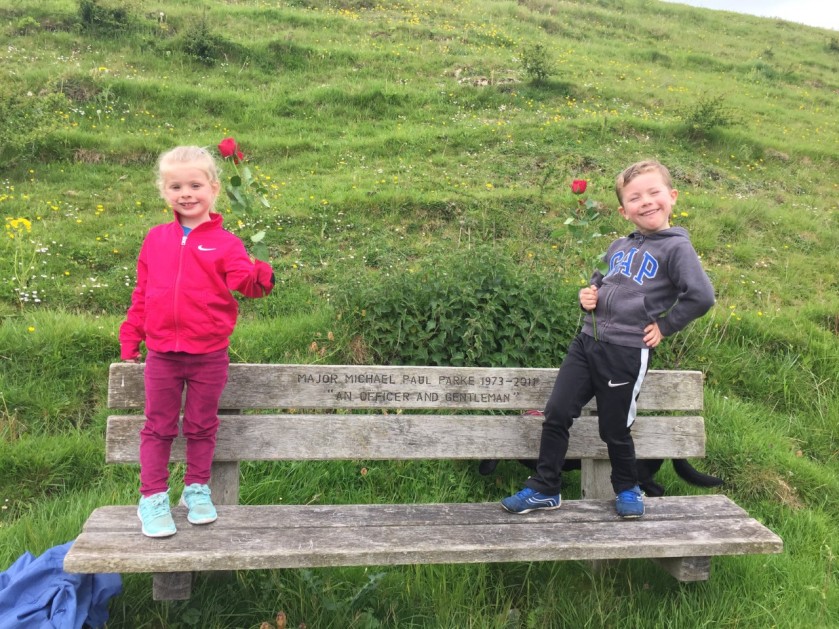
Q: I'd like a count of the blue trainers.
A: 2